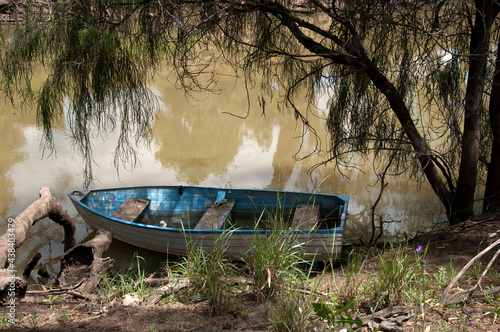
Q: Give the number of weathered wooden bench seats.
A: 3